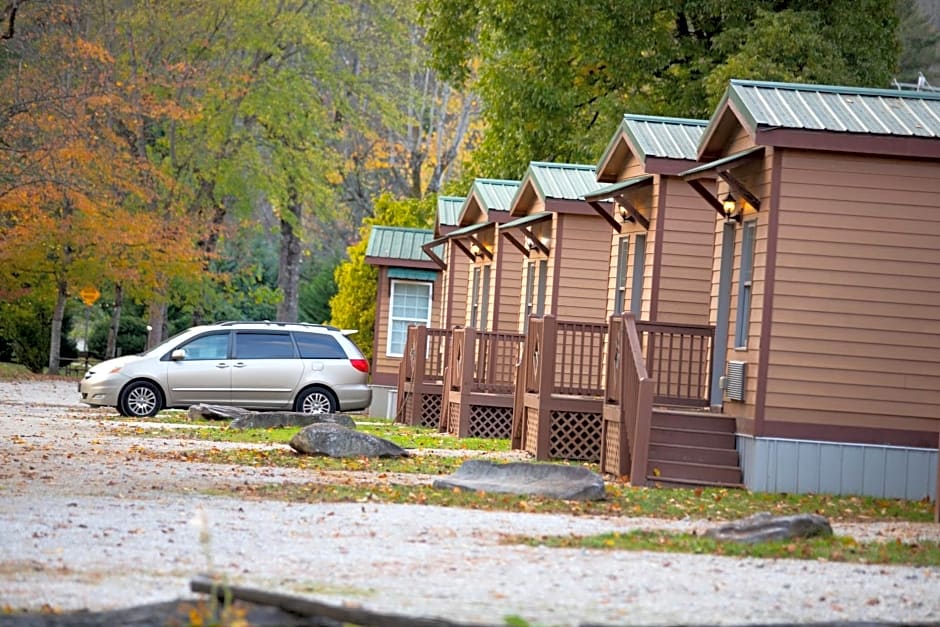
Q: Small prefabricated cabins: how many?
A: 6